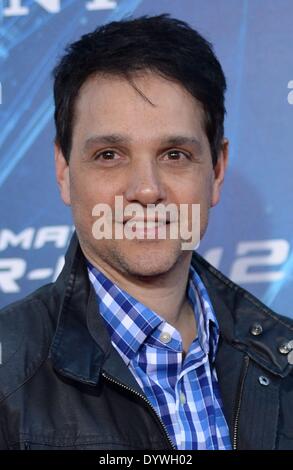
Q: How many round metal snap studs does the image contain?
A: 3